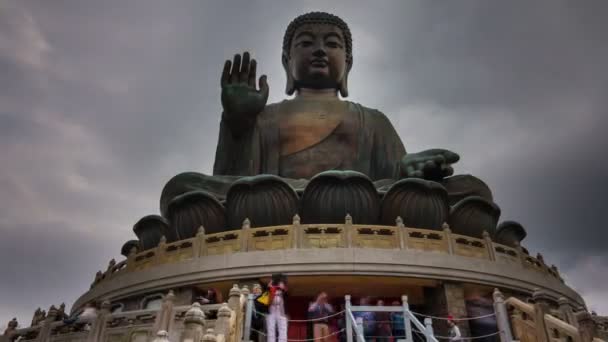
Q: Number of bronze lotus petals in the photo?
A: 8